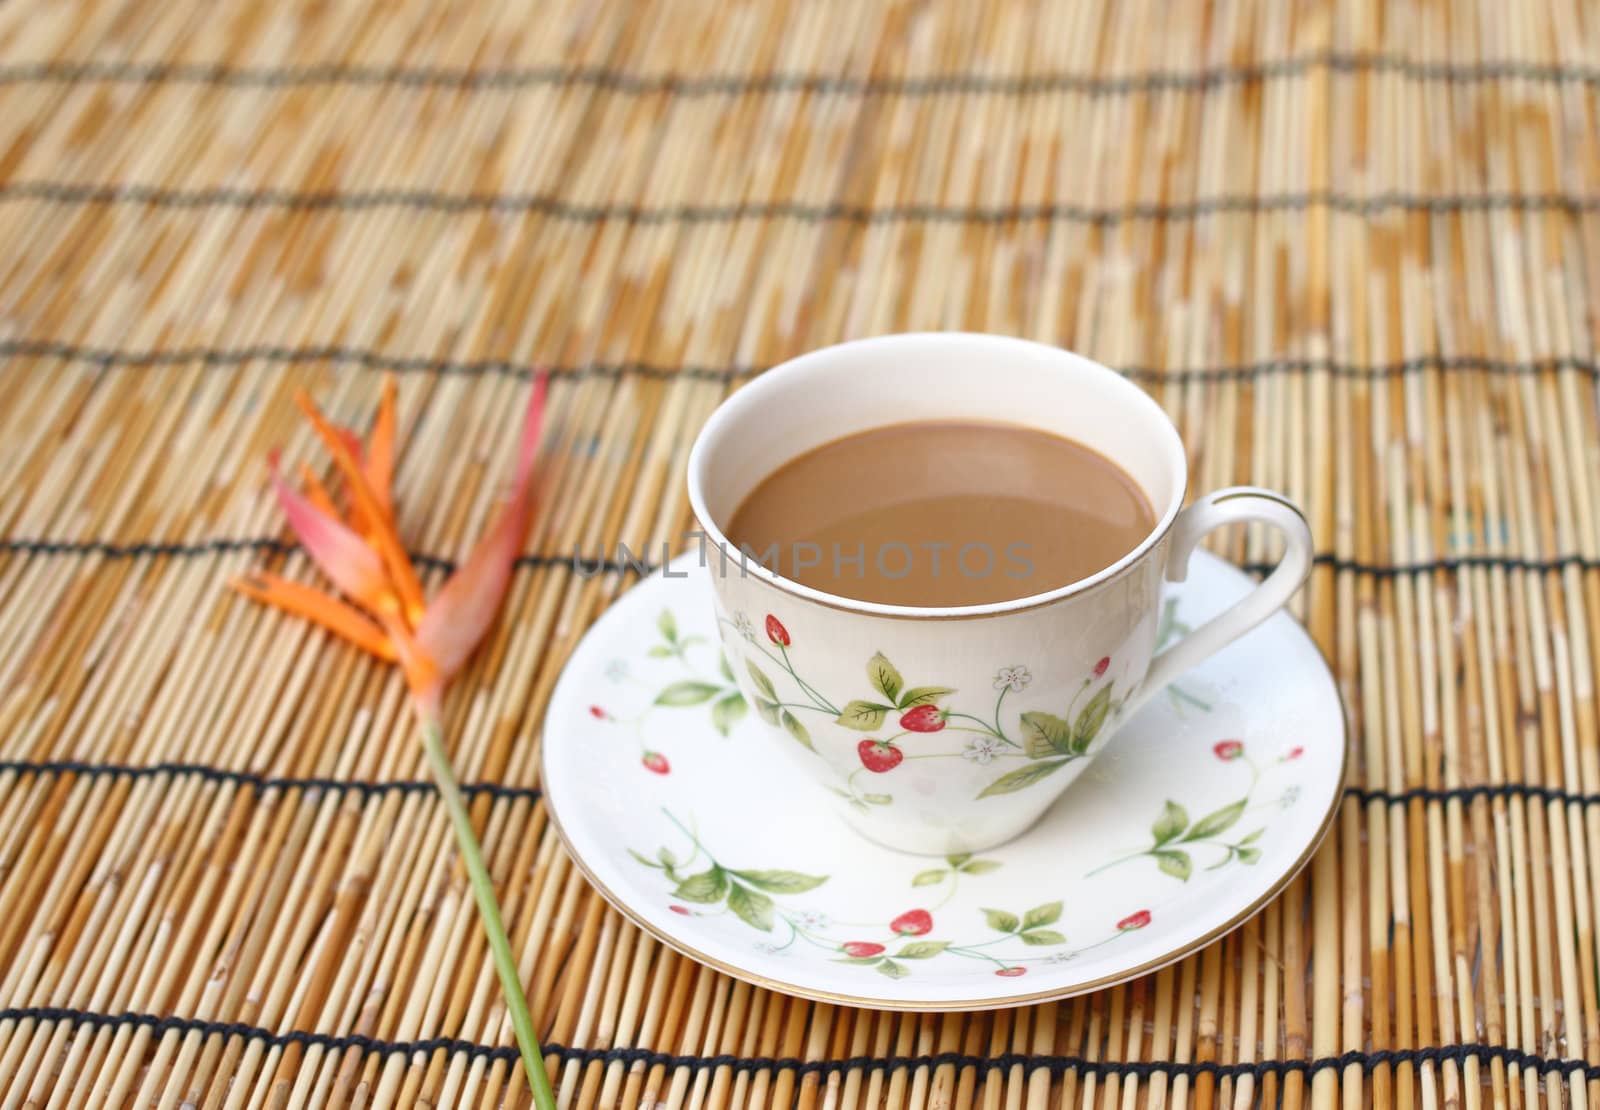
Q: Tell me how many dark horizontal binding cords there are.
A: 6